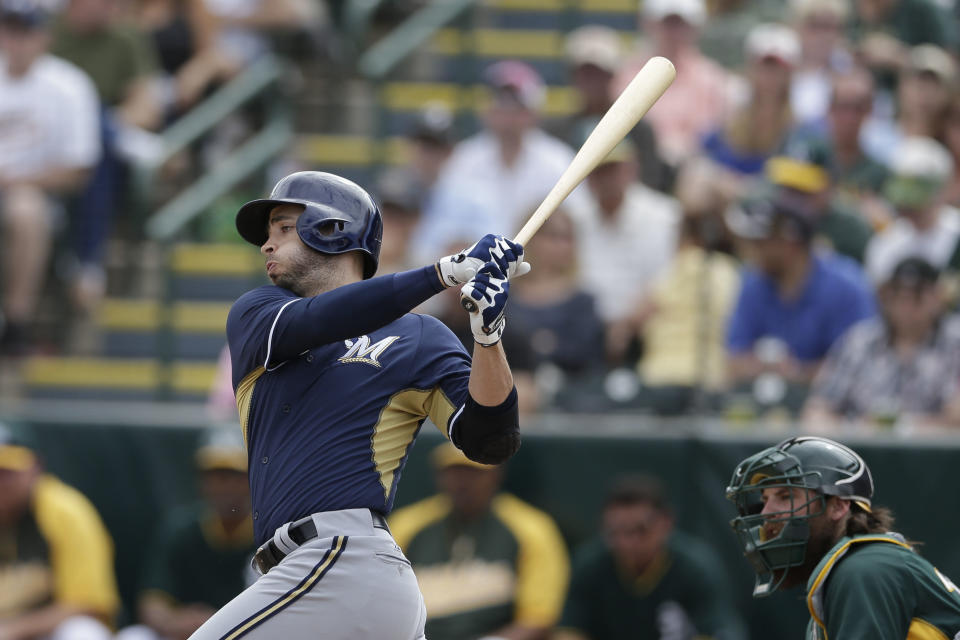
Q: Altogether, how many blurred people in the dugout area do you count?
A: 4